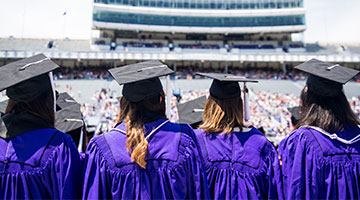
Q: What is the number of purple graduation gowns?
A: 4